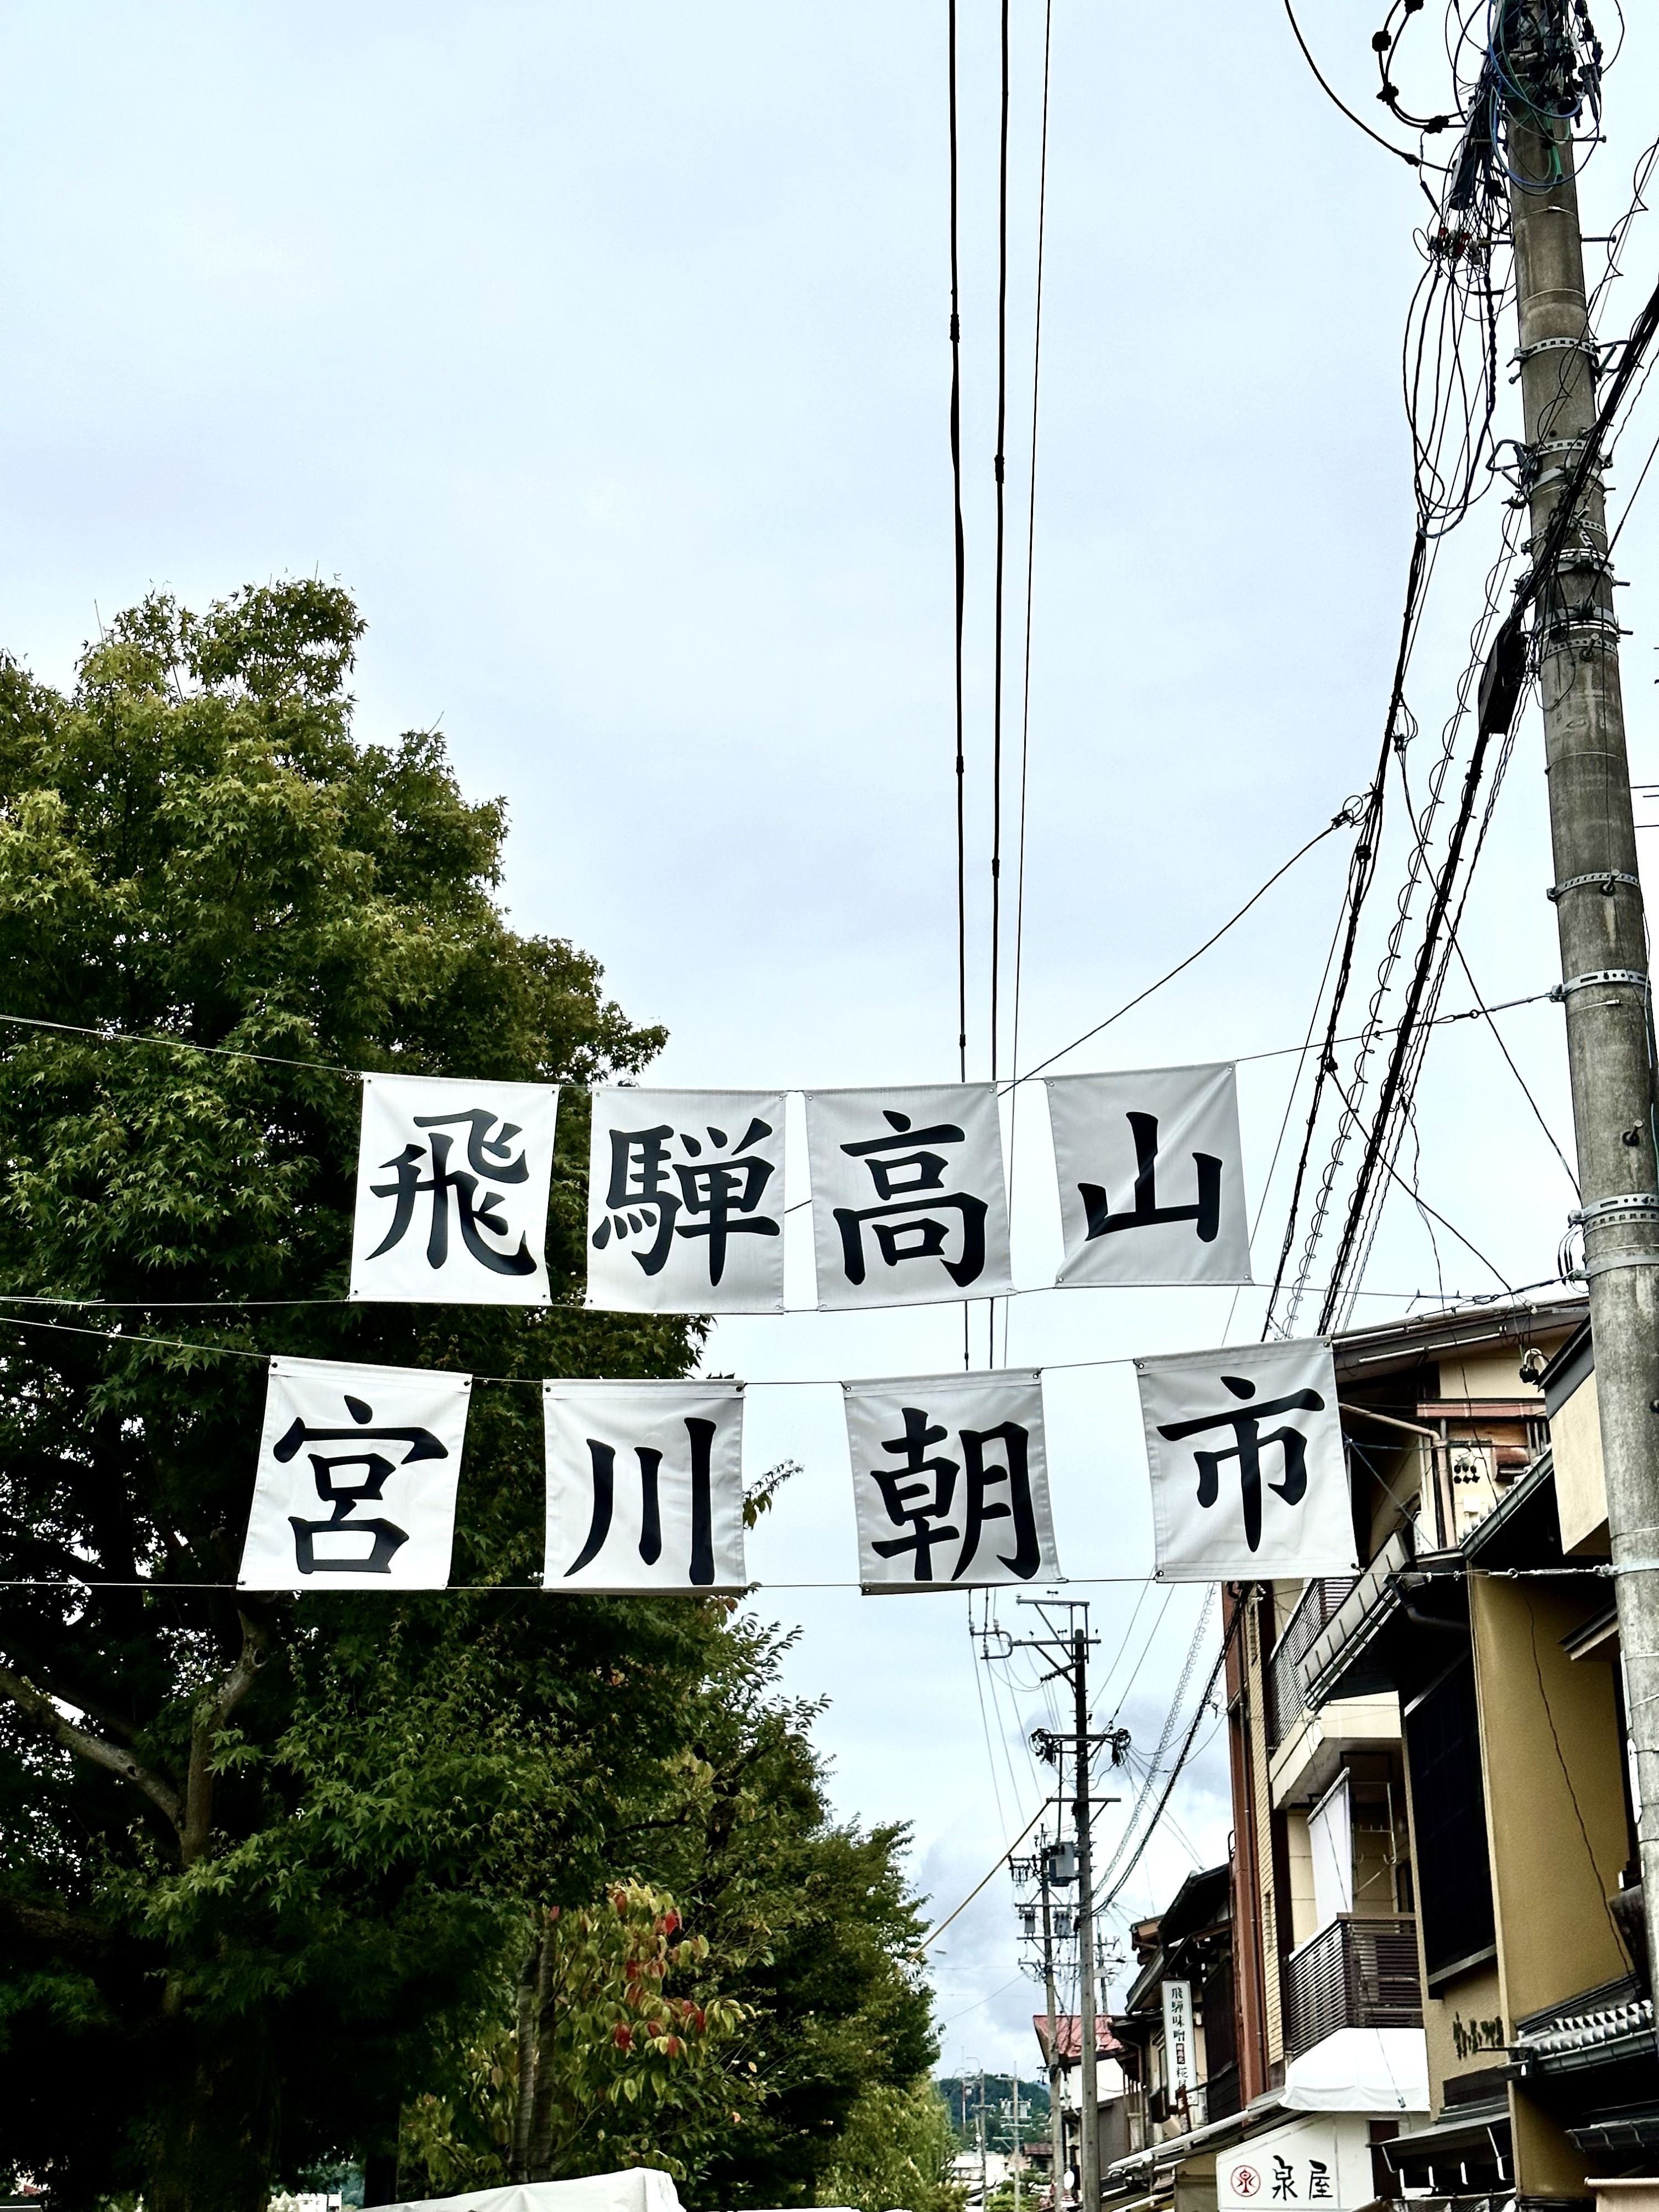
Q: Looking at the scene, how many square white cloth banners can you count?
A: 8